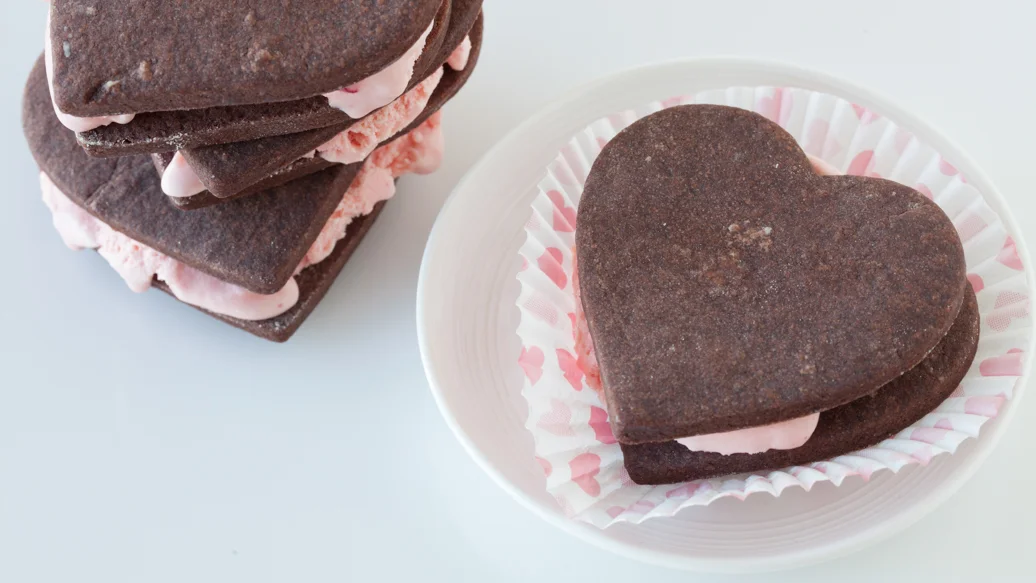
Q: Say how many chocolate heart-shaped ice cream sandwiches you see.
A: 4